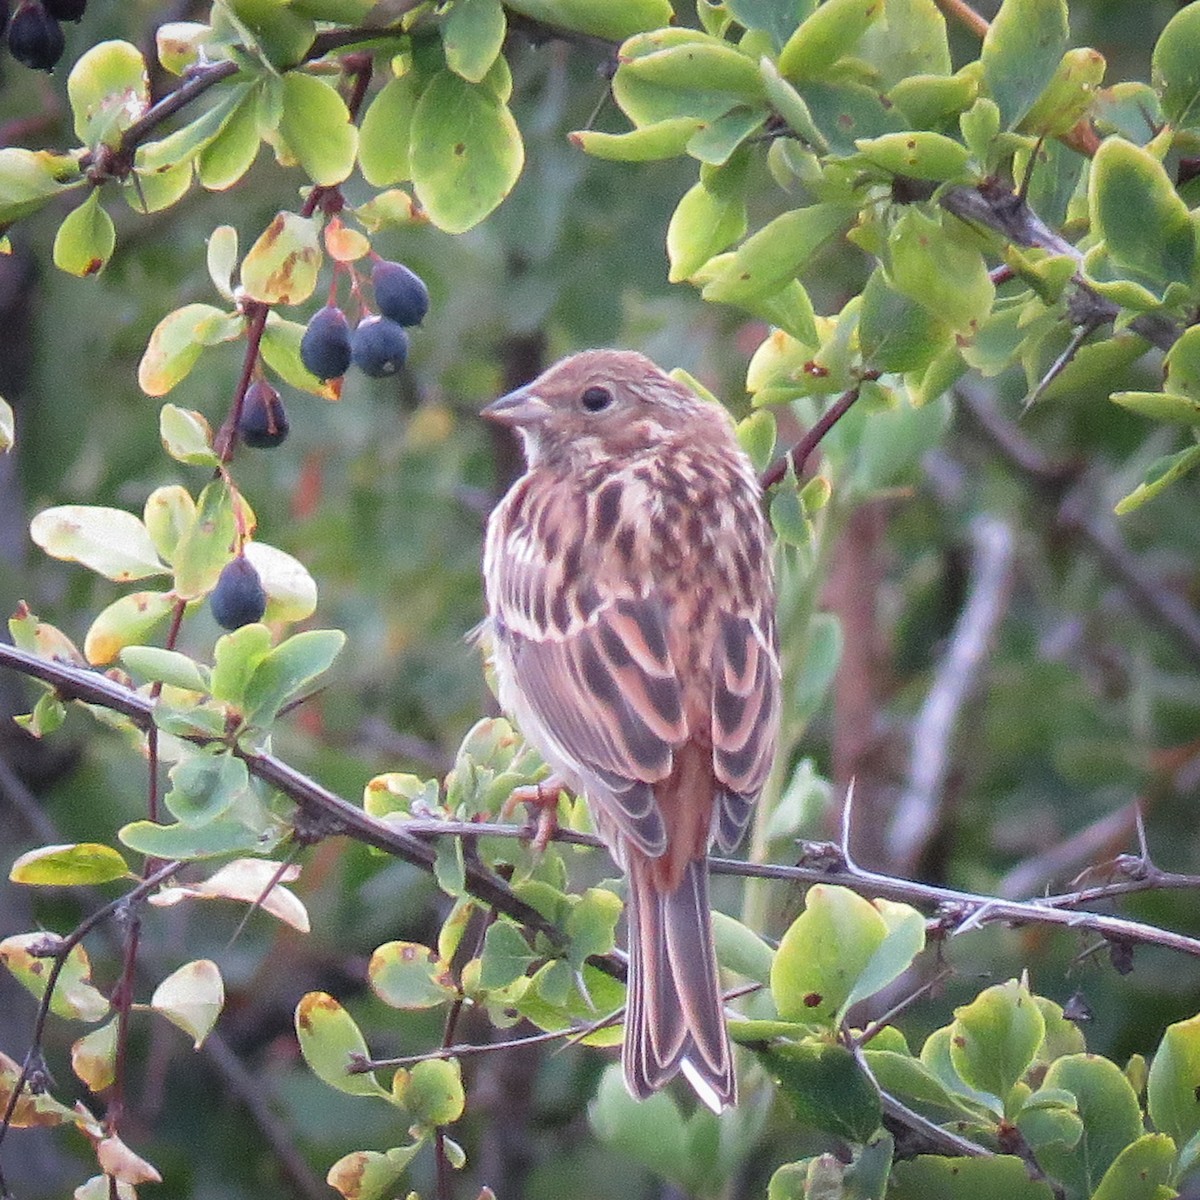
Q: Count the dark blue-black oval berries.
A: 7